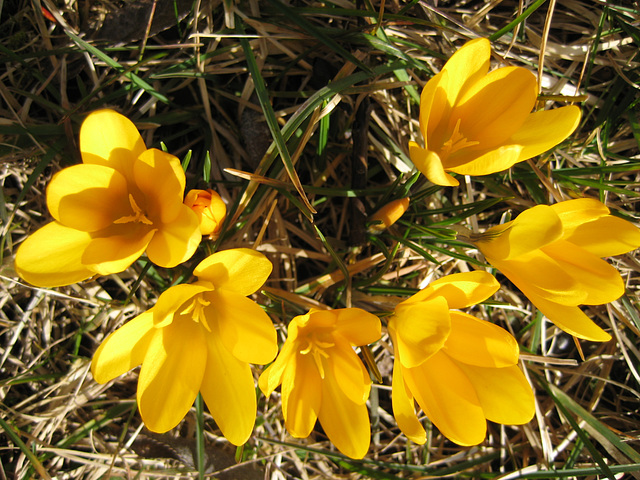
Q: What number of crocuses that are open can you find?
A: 6